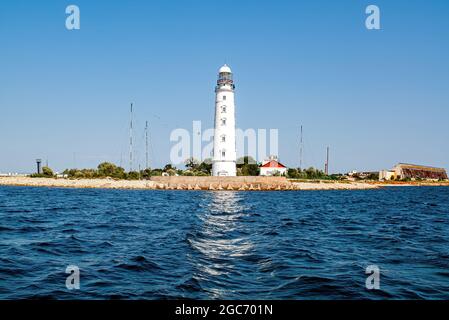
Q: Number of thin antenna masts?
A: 4